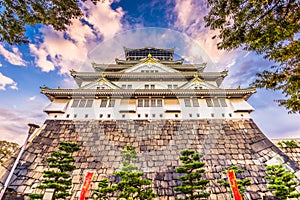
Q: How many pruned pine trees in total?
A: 5